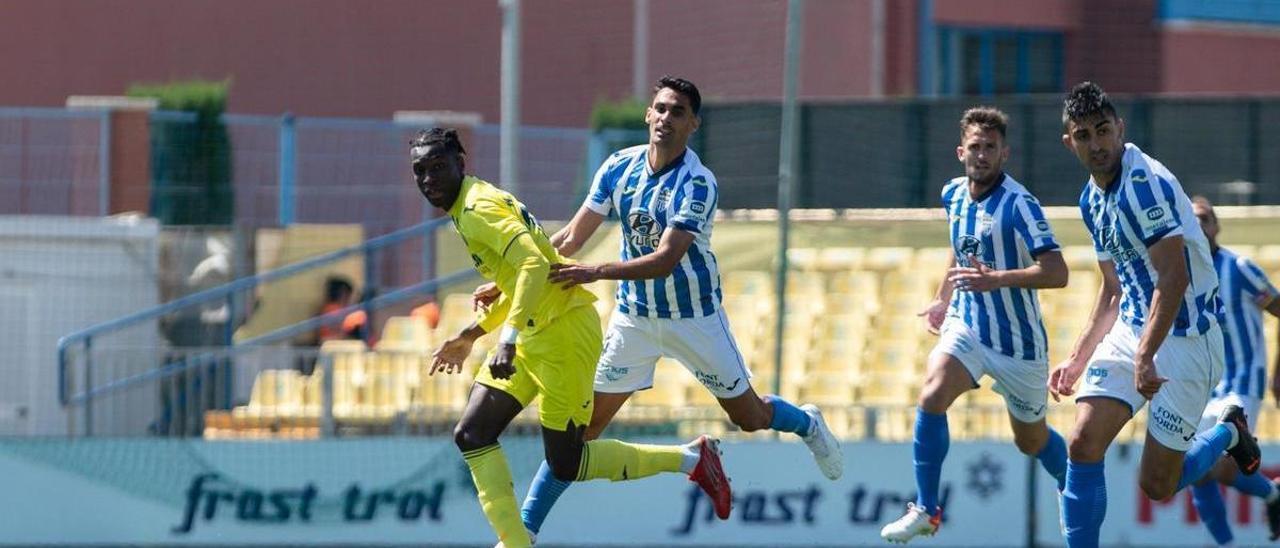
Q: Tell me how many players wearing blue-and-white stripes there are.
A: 4